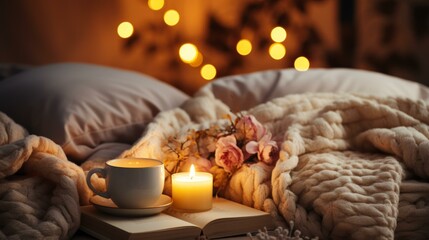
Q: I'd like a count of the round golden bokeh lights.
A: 9